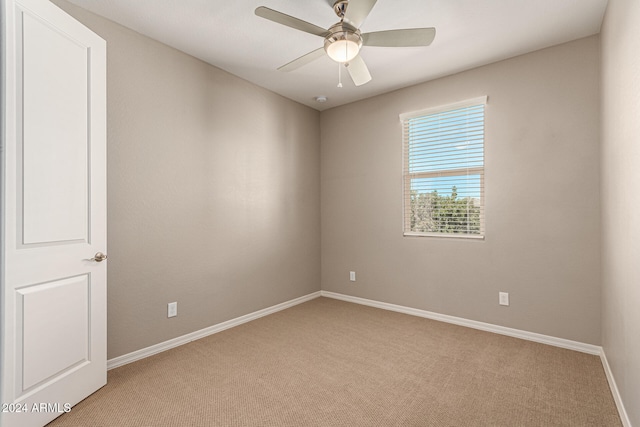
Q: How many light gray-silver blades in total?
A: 5